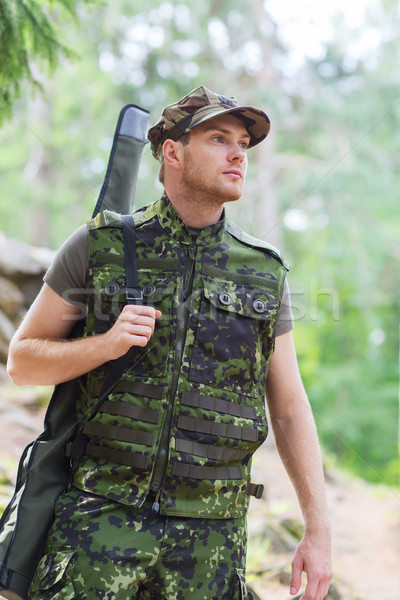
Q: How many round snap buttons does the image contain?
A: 4